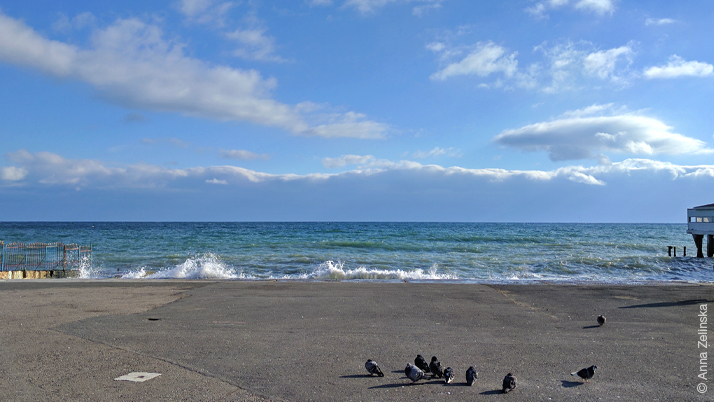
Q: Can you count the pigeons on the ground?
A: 9